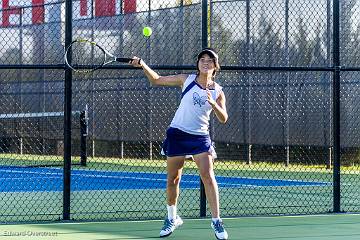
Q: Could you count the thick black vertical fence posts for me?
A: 3